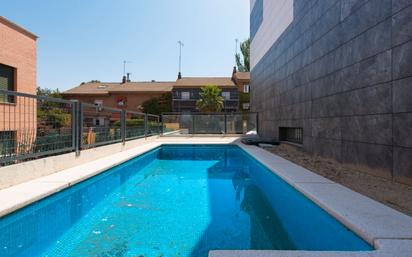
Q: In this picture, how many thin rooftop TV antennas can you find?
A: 3